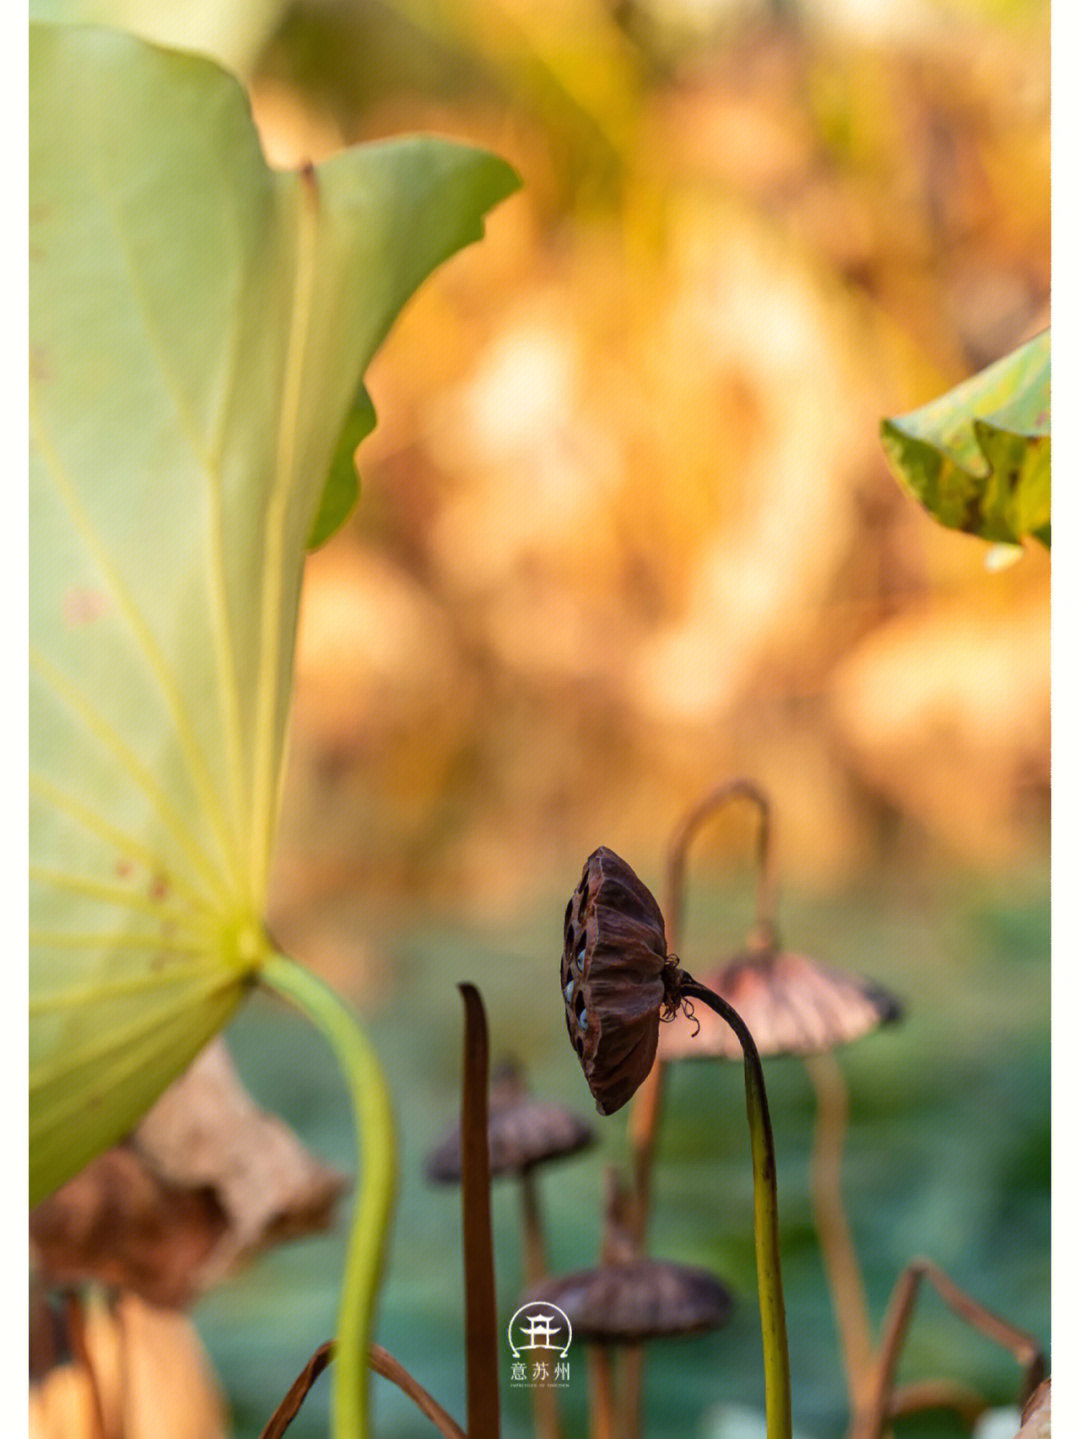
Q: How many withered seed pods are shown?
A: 4